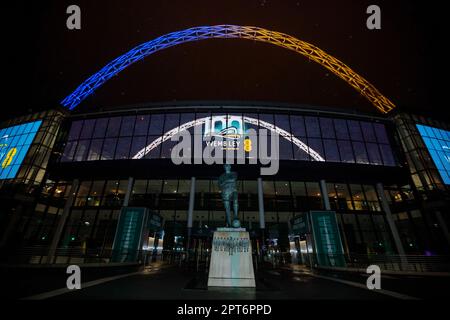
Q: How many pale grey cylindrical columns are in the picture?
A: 6